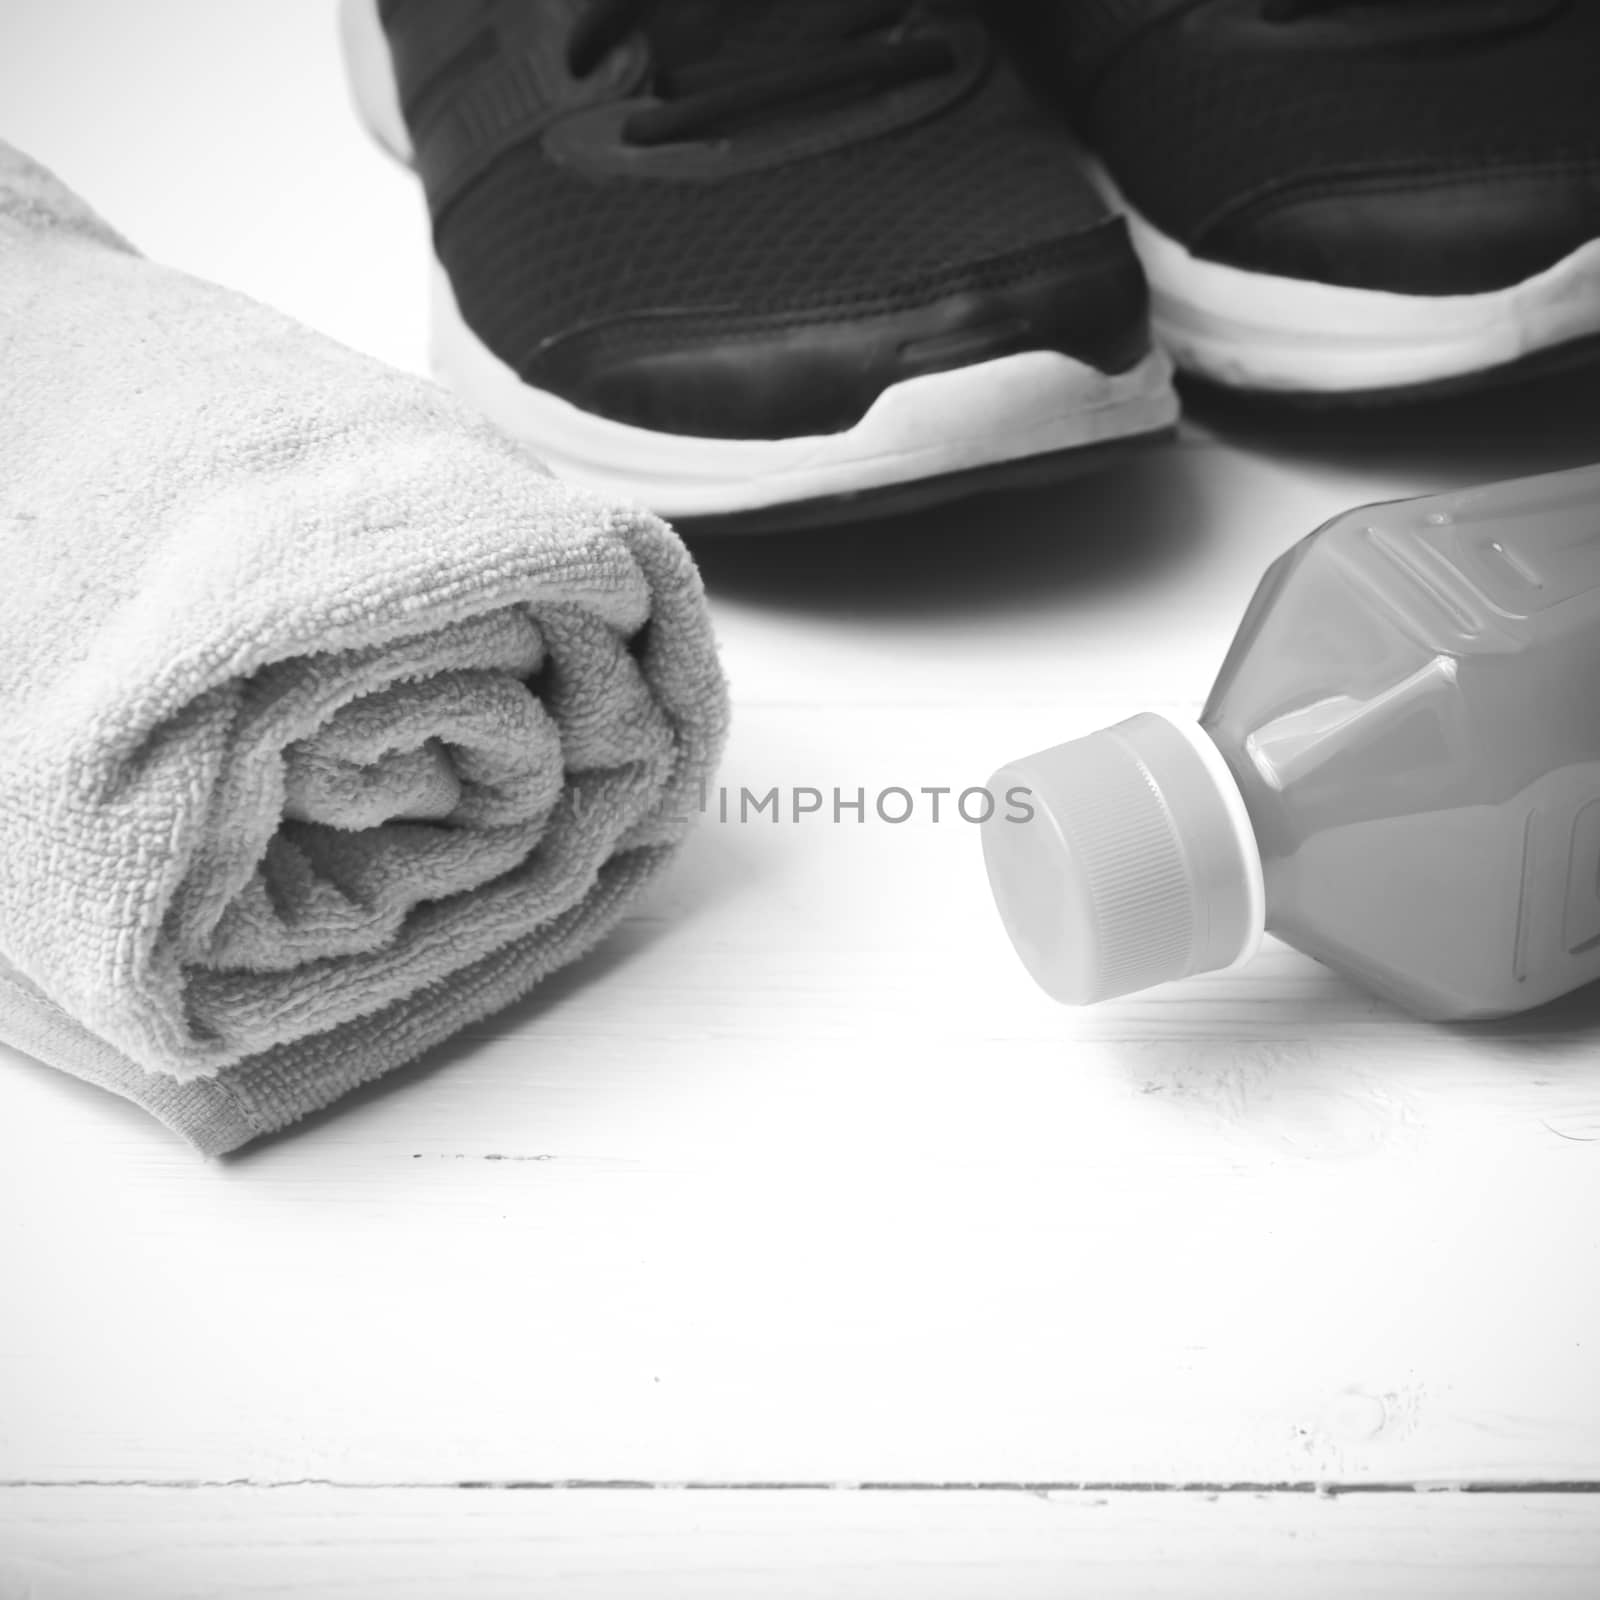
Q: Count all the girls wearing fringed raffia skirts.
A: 0